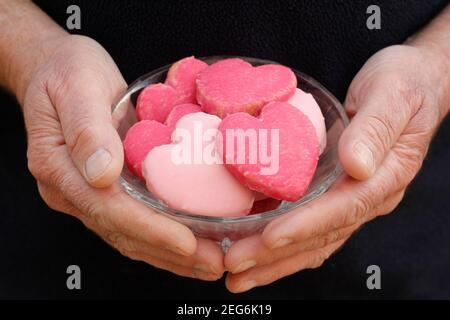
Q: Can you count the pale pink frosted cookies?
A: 2